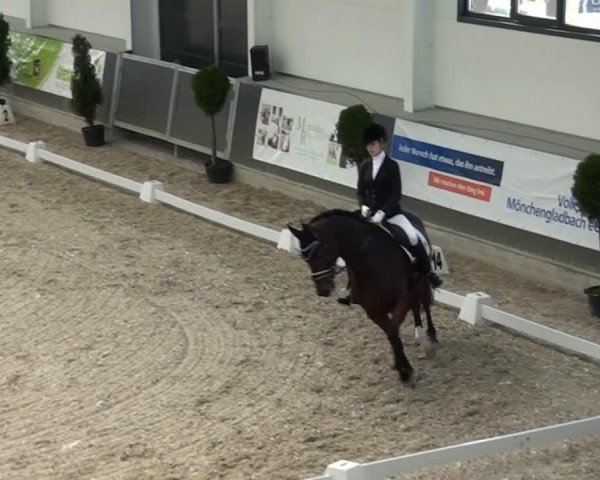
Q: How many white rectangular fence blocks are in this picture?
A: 5